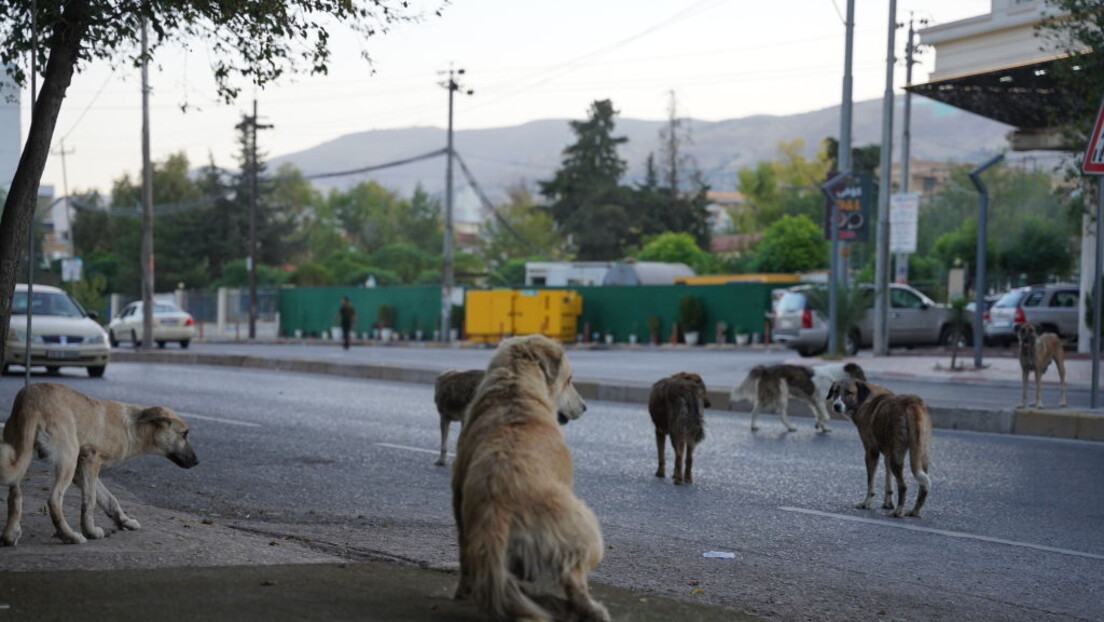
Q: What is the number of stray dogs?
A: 7